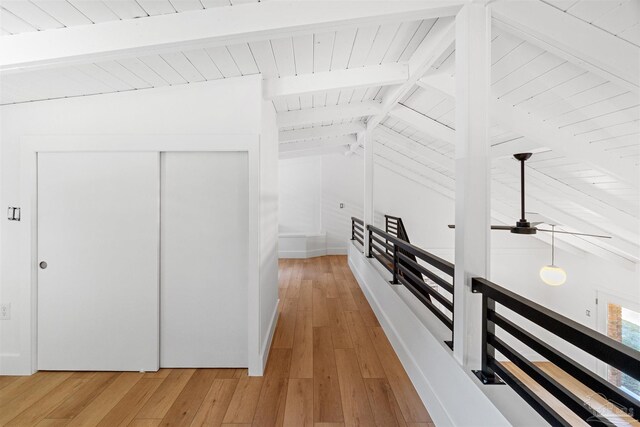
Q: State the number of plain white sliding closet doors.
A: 2